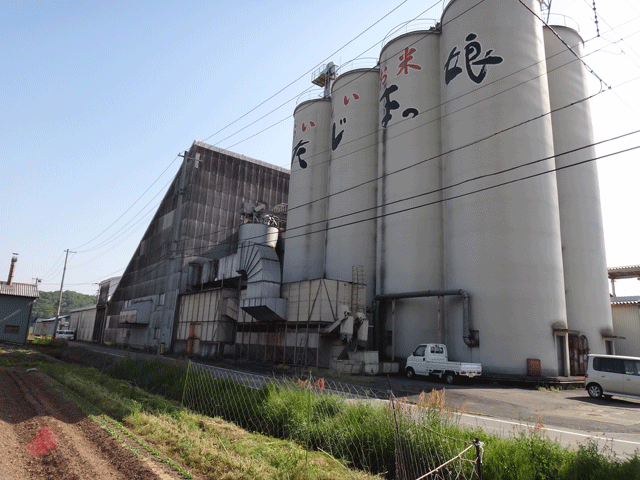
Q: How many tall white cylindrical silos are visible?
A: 5